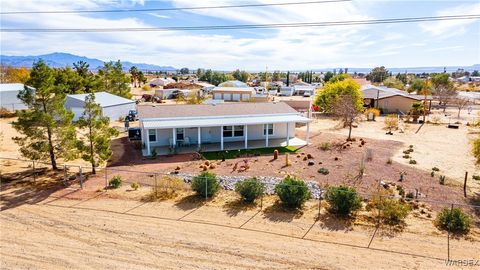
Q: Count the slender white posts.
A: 8